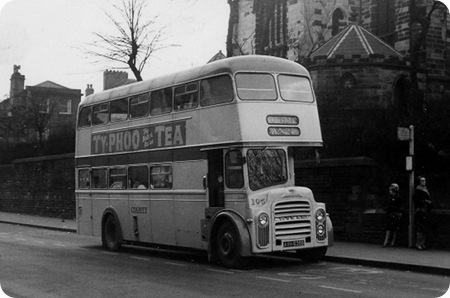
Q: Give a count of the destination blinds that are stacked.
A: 2